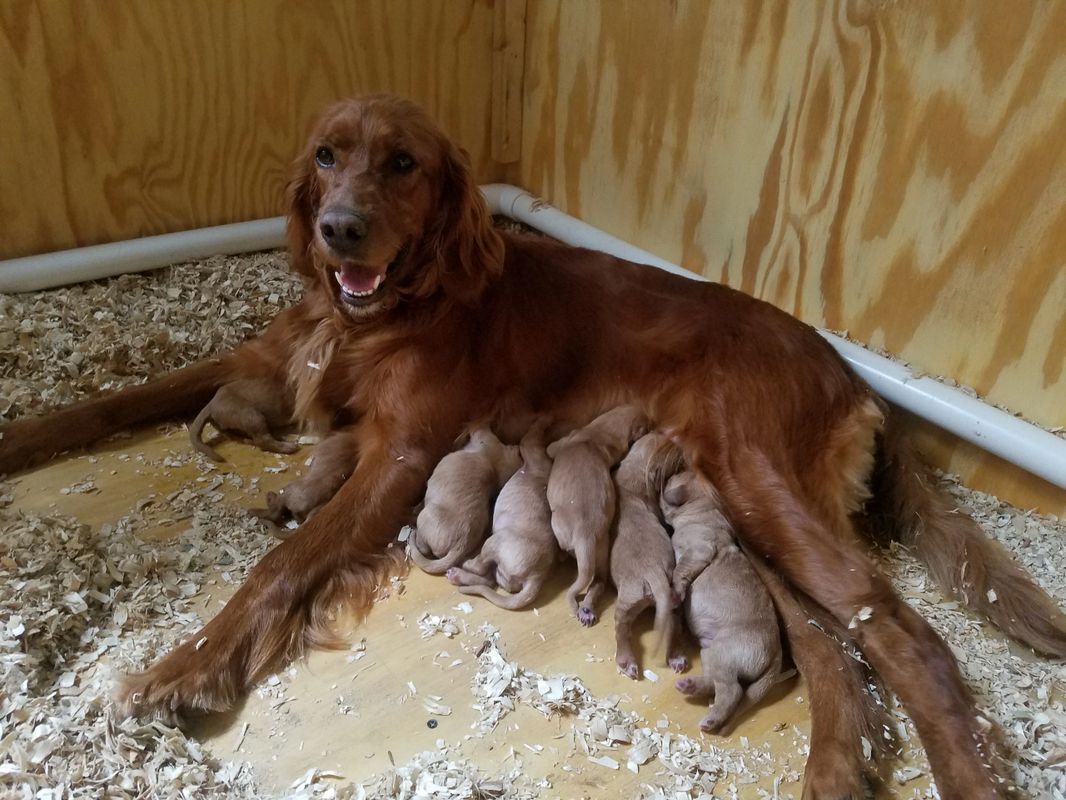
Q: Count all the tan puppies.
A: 7